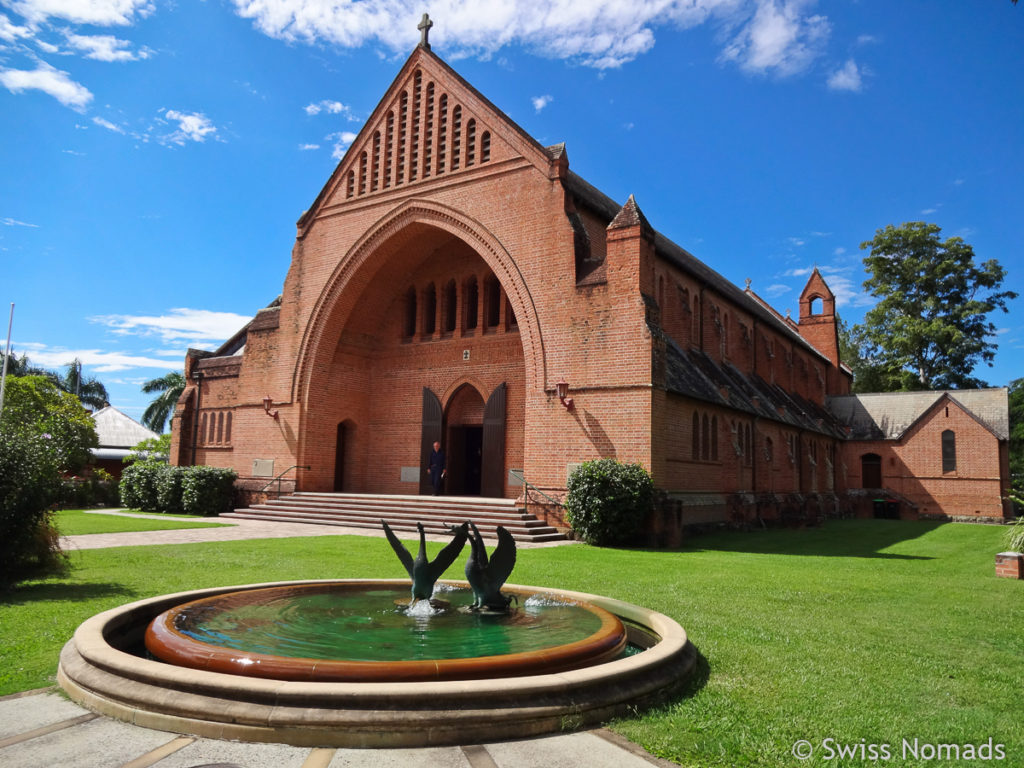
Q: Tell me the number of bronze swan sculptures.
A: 2